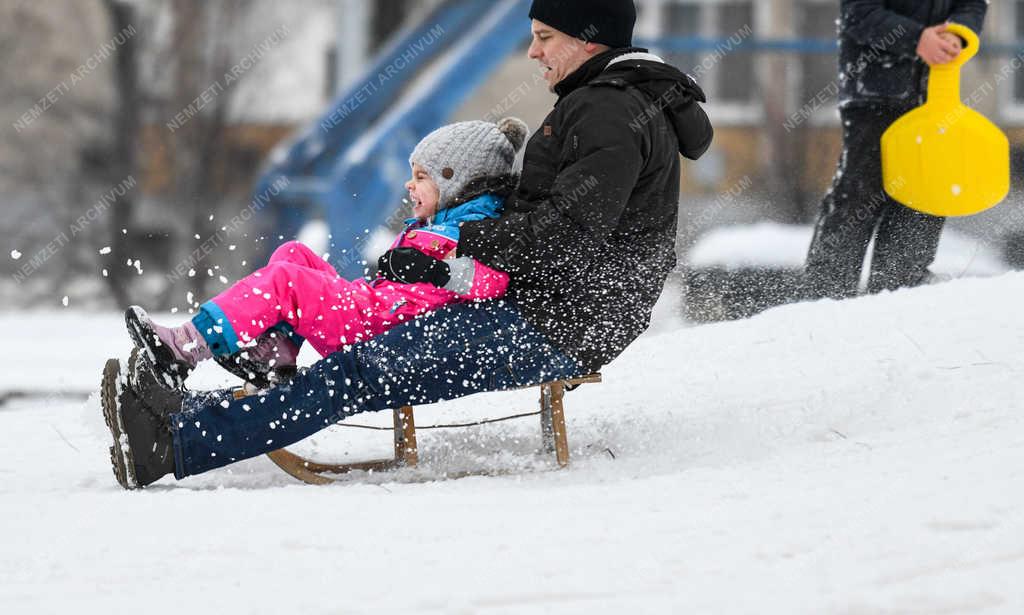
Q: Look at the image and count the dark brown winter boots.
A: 2